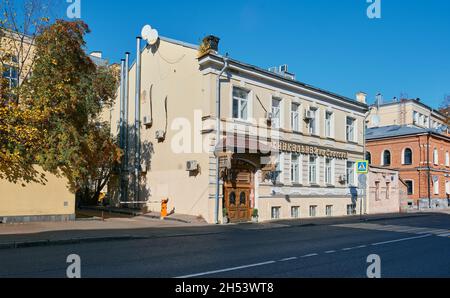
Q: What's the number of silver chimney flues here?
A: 3